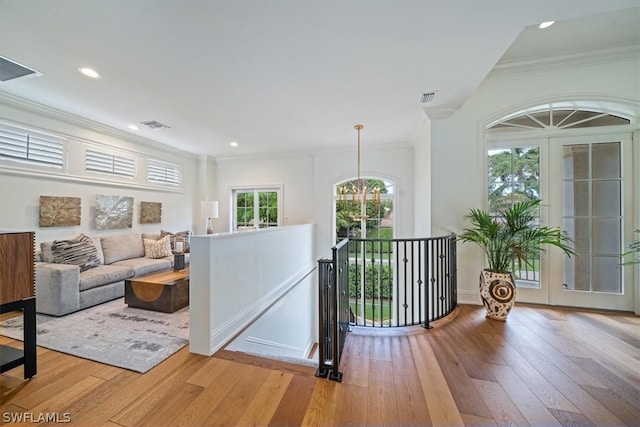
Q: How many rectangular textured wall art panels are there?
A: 3